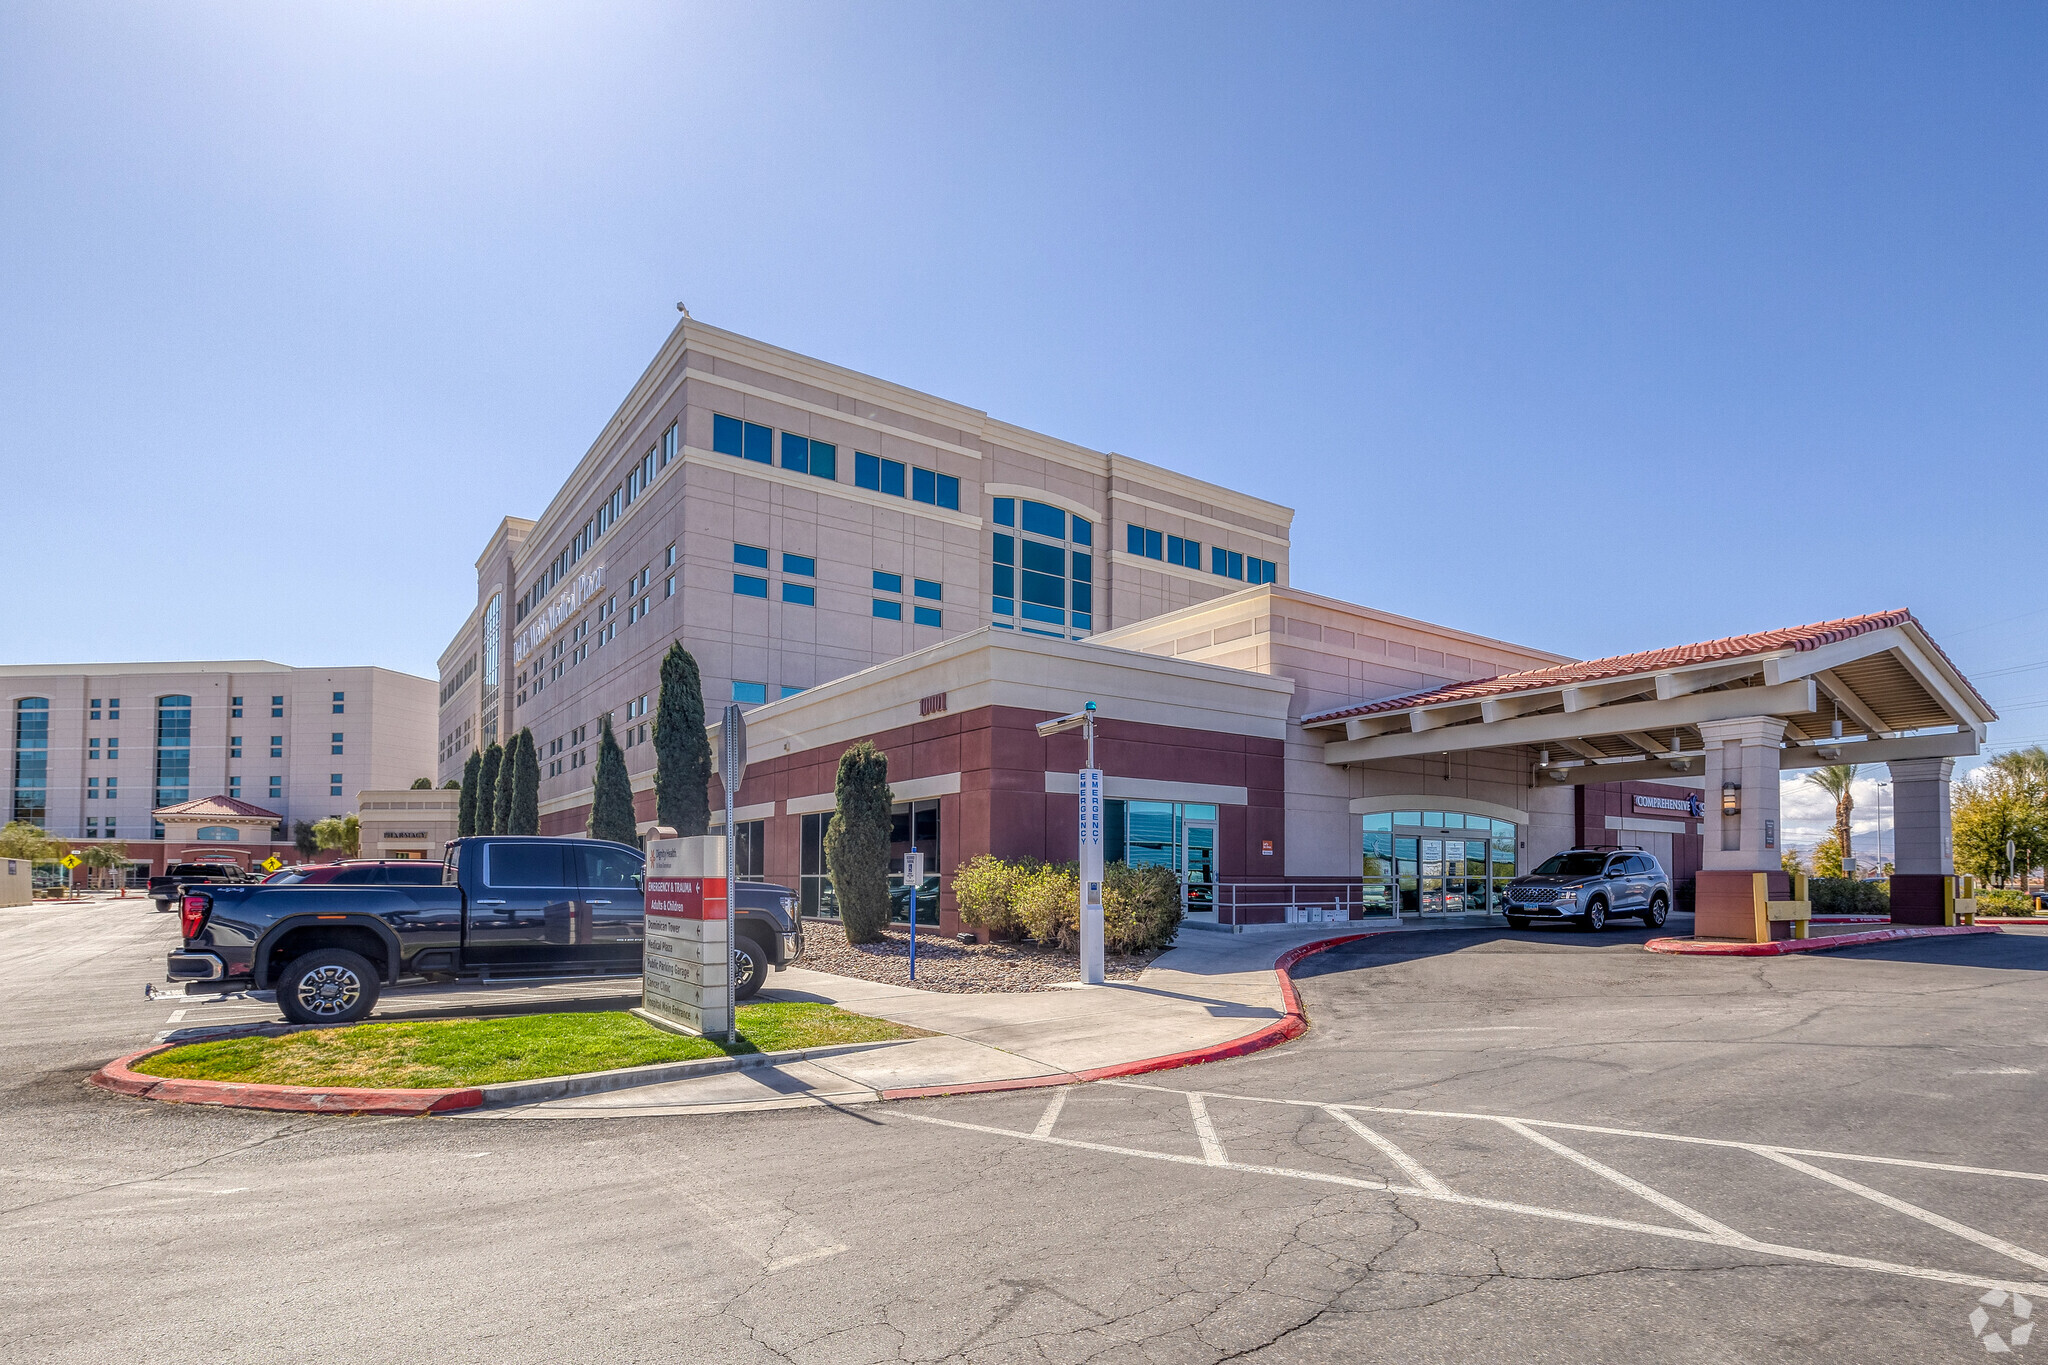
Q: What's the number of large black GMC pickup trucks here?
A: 1